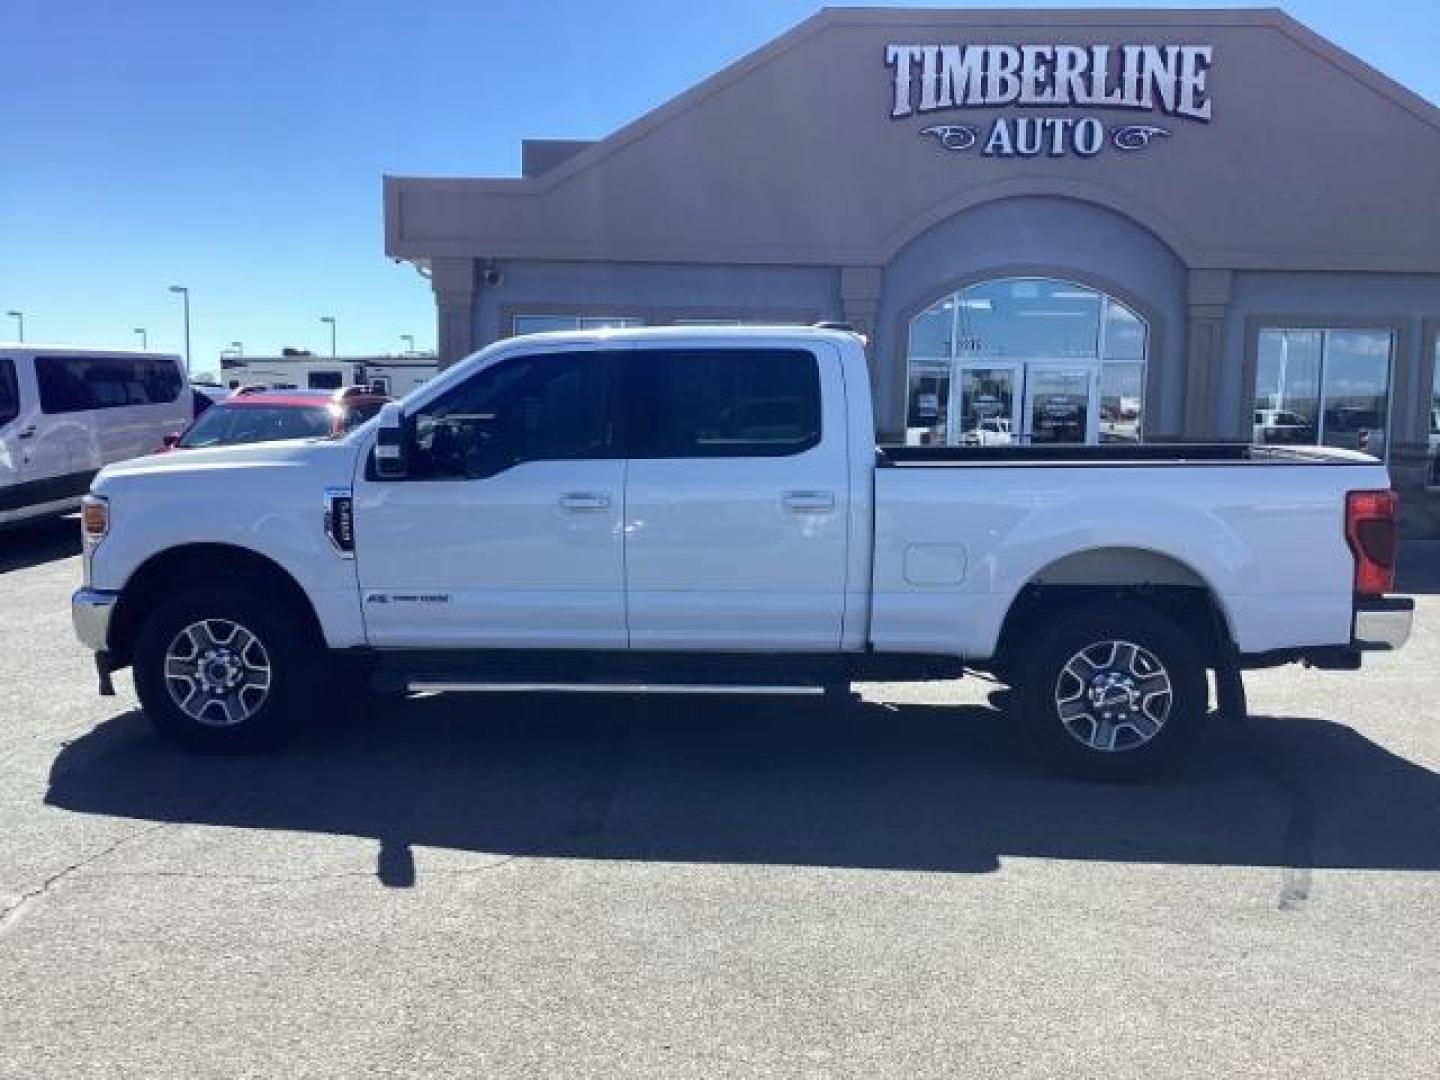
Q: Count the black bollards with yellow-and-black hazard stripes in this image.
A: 0